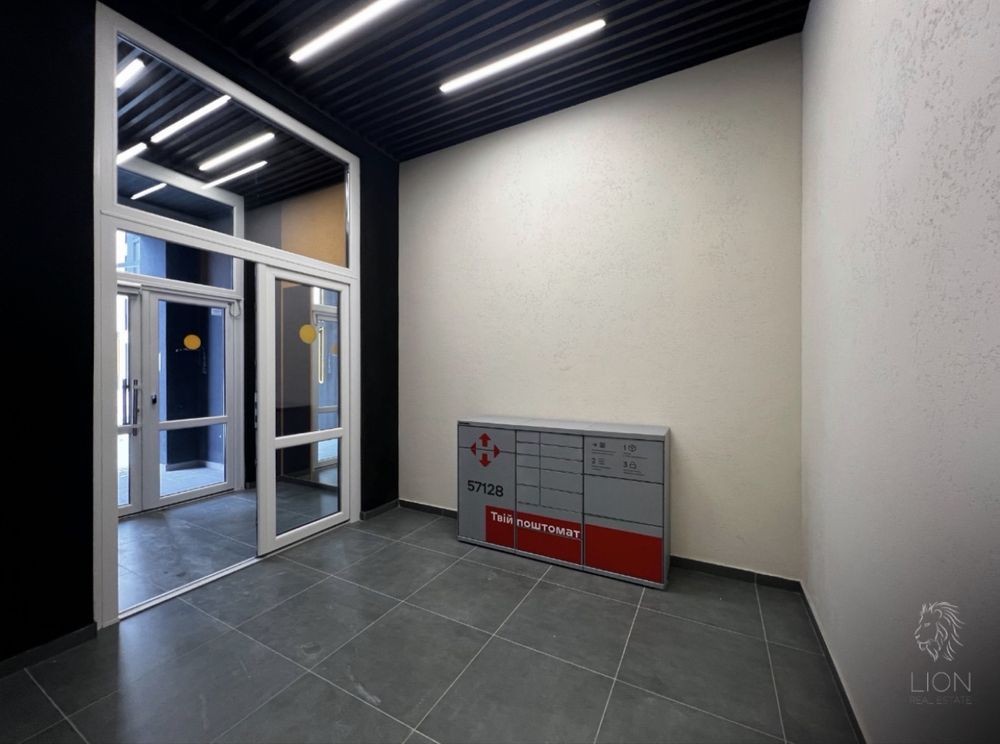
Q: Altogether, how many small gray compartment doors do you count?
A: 10